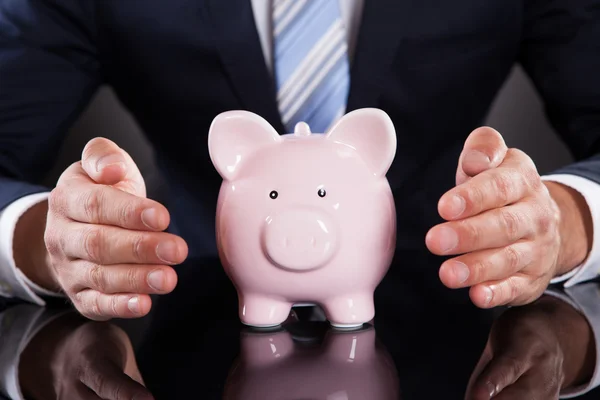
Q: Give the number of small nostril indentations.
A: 2